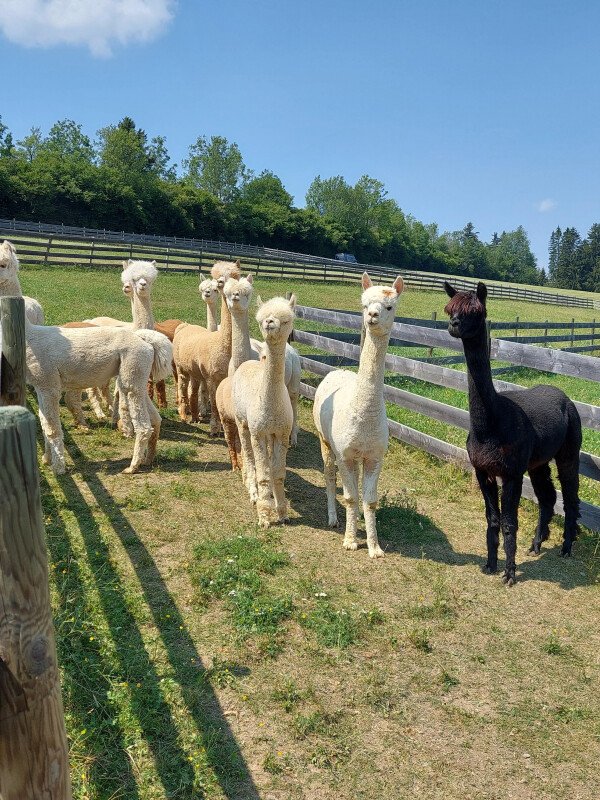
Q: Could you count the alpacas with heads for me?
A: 9